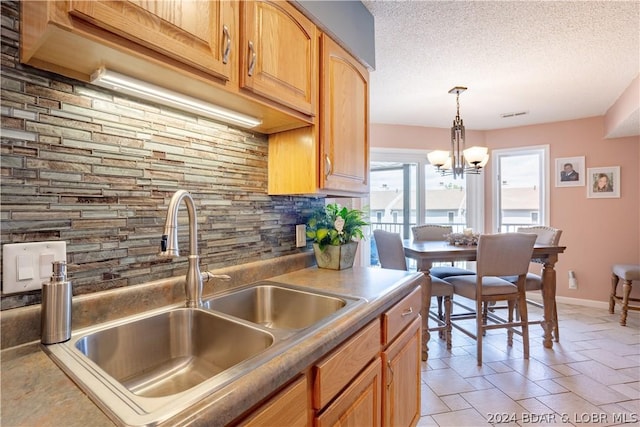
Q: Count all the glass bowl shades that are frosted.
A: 4